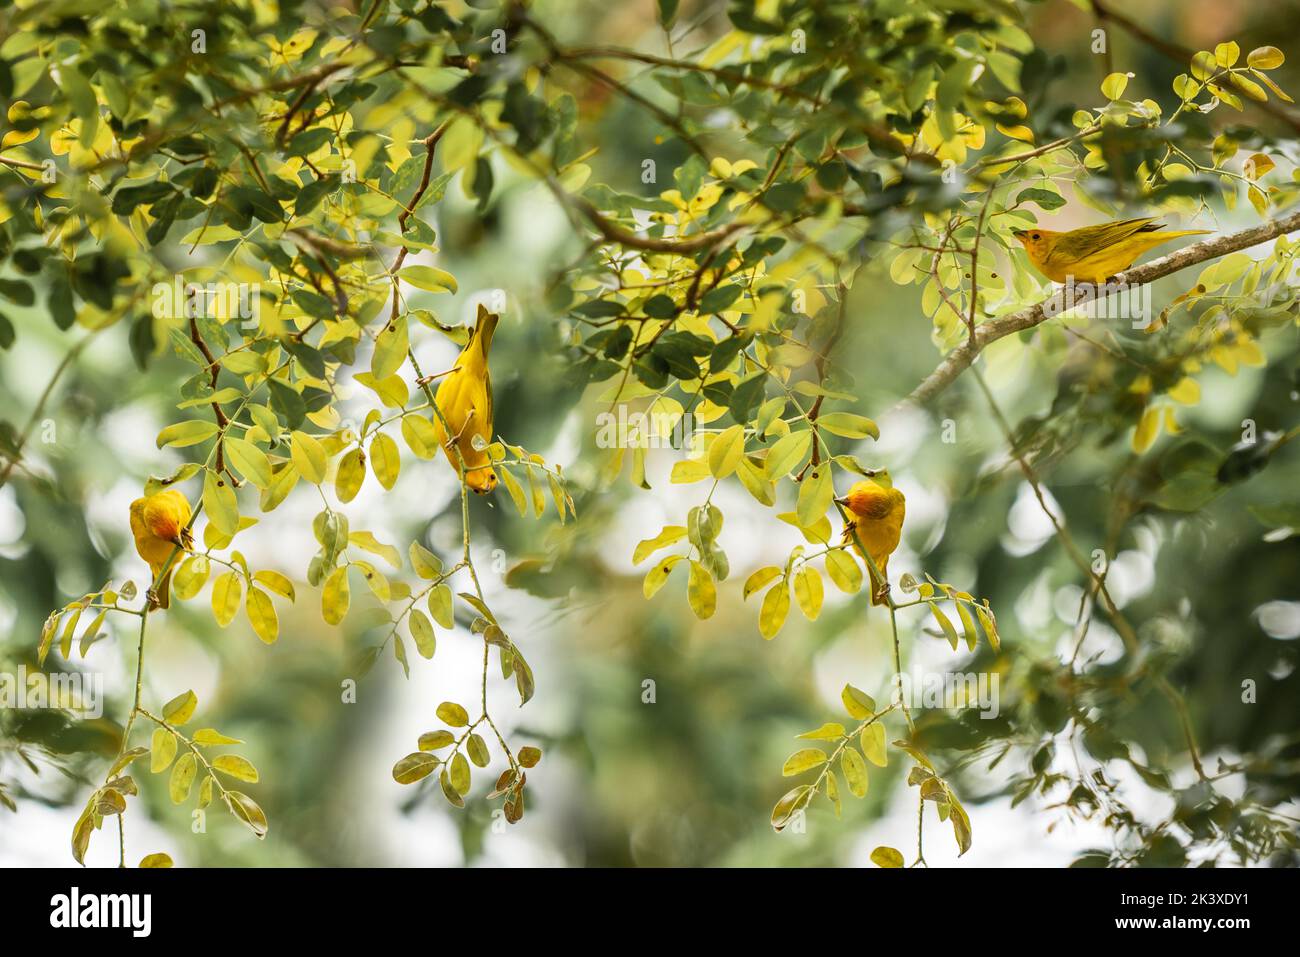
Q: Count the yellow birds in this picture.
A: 4